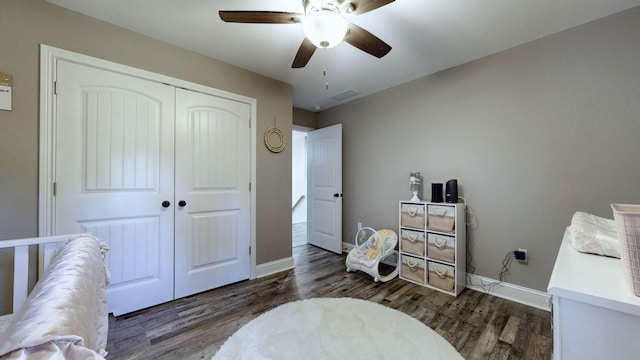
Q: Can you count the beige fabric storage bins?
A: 6